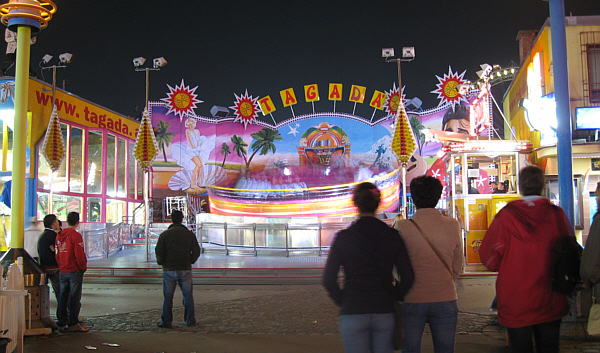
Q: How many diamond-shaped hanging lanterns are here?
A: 3